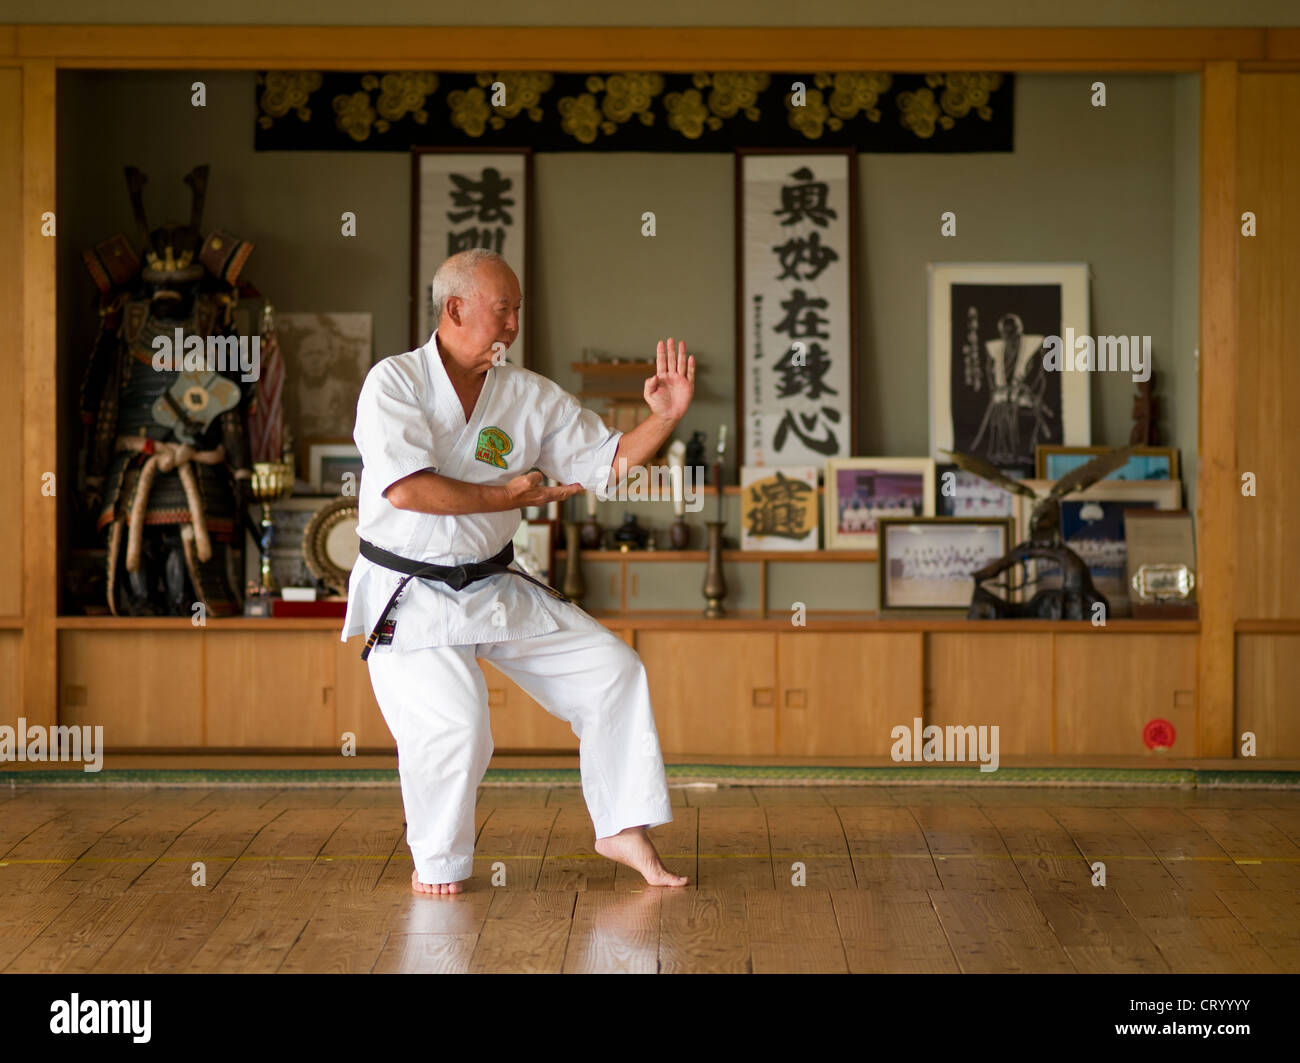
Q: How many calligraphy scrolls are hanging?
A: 2